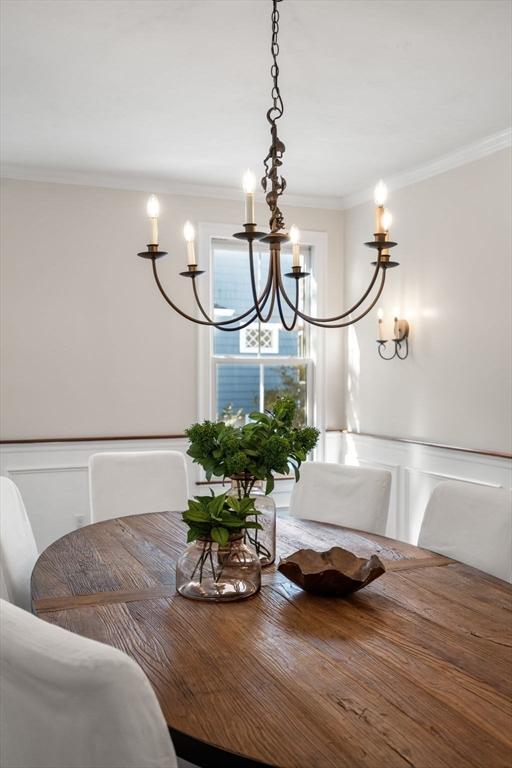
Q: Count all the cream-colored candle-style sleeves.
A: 8